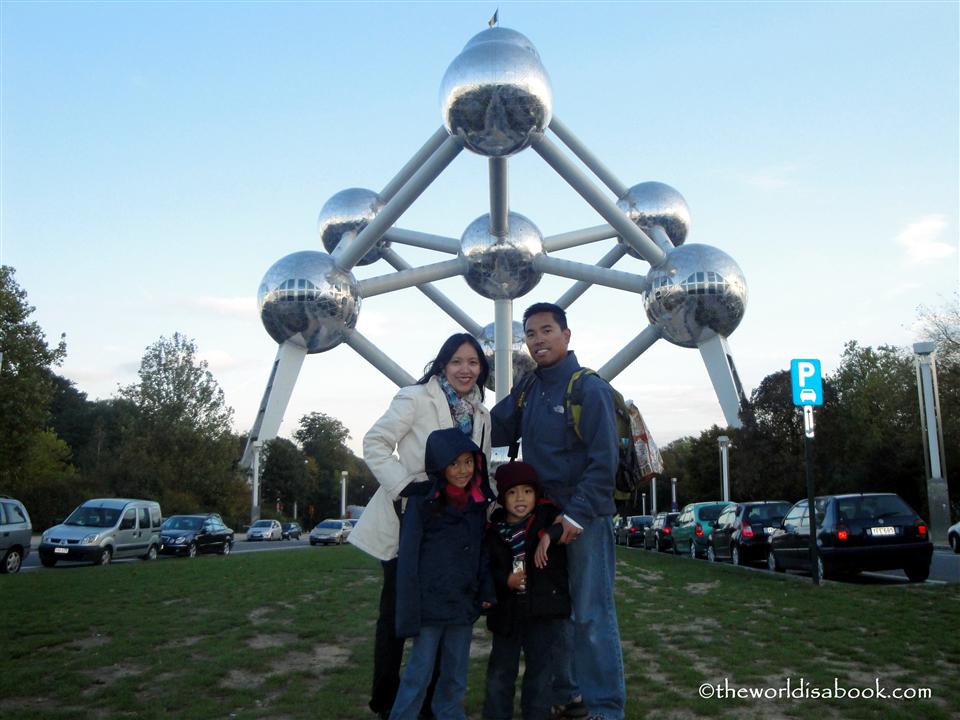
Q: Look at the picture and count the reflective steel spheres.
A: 8